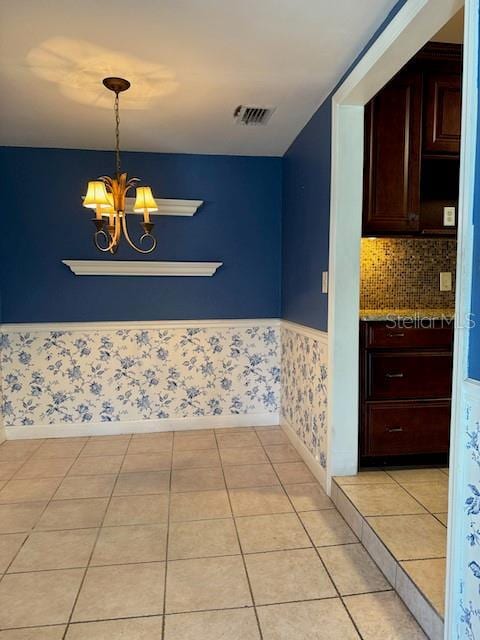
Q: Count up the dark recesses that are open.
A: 1